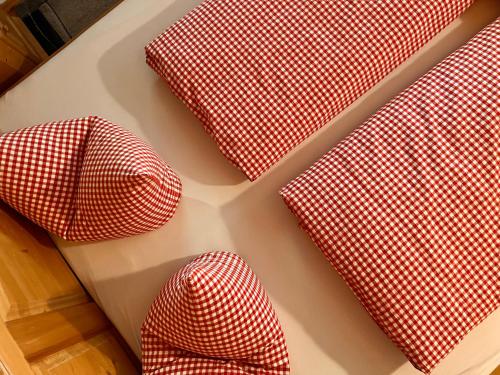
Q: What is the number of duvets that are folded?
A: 2